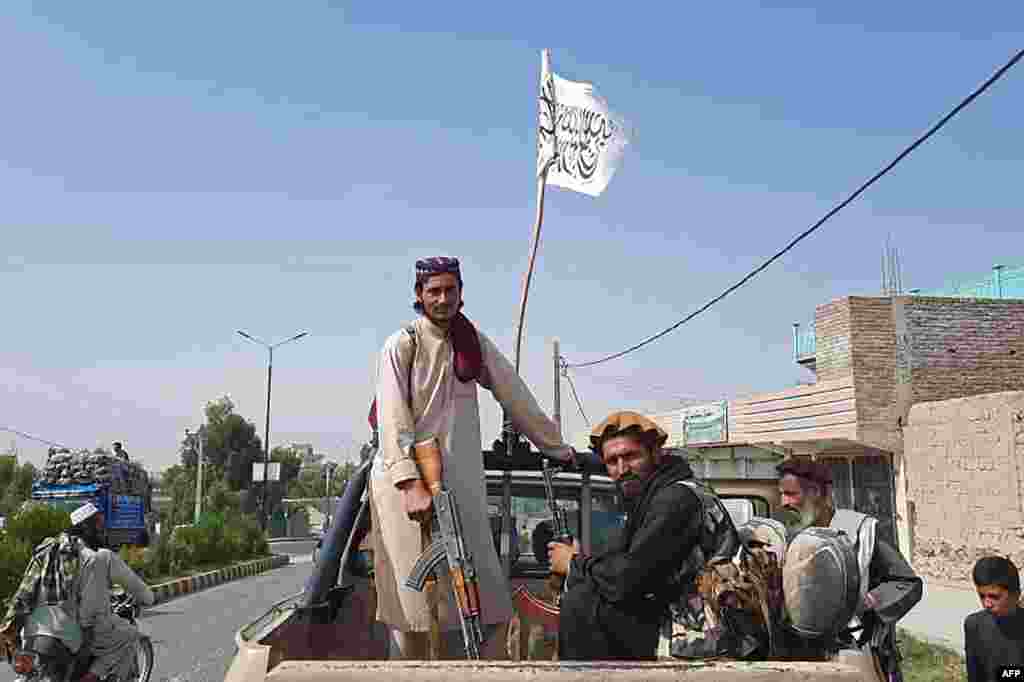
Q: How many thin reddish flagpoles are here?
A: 1